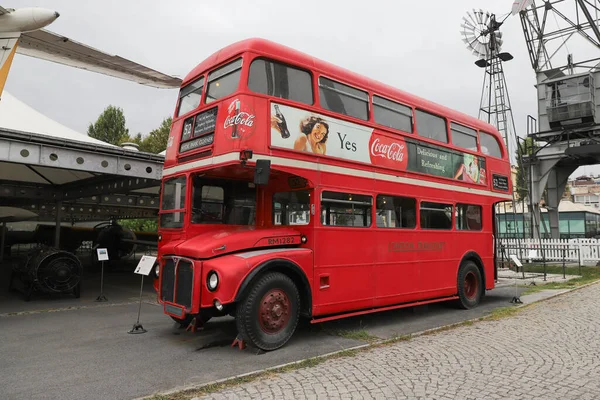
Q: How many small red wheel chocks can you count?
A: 2